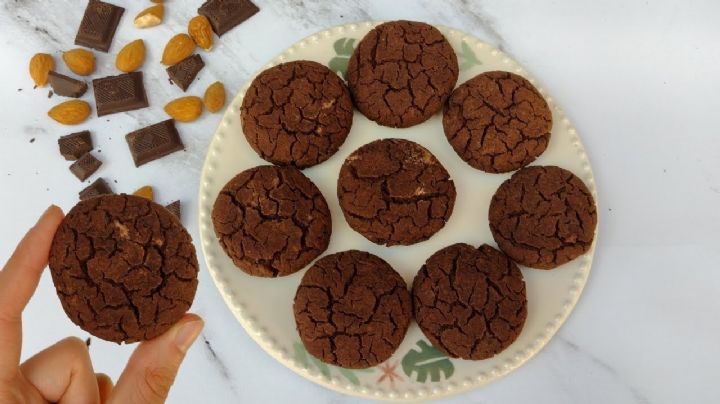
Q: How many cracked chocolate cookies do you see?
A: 9